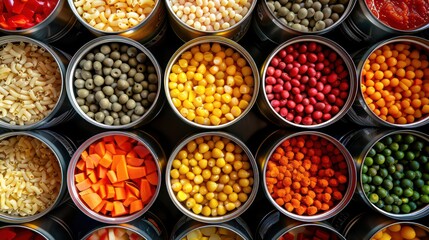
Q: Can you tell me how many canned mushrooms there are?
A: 0